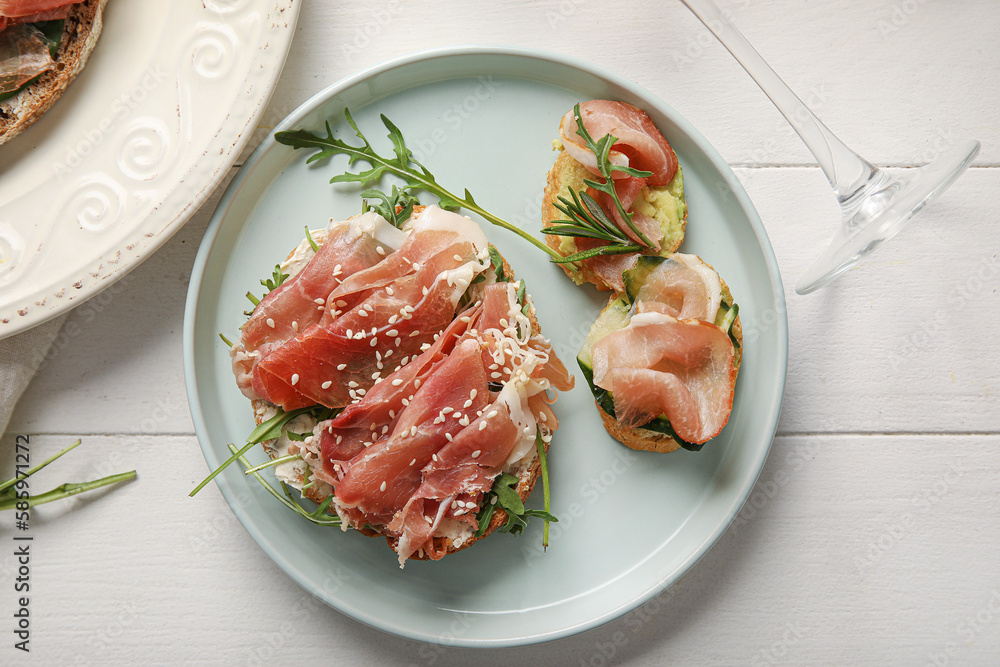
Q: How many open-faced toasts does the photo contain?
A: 4